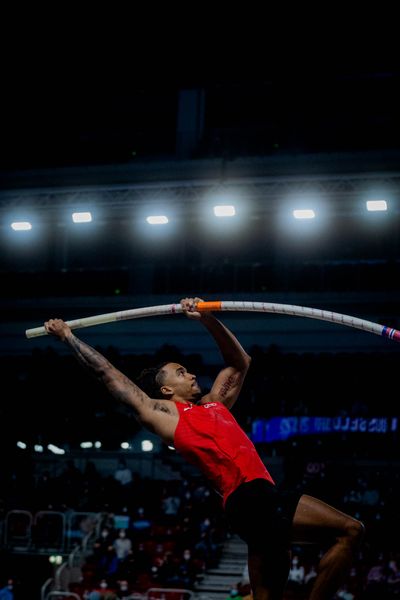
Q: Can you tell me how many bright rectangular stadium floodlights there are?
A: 6